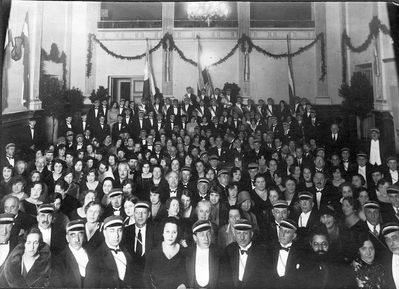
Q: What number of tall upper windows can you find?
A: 3